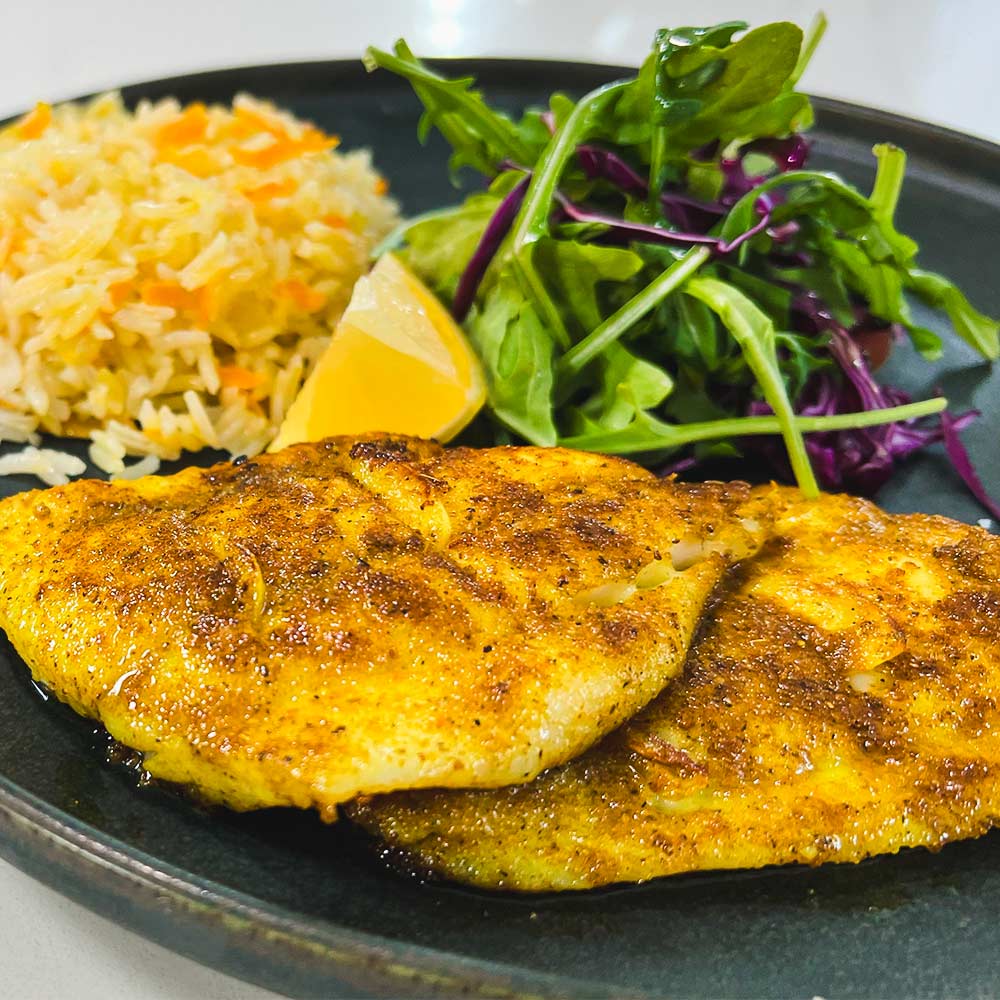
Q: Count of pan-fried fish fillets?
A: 2